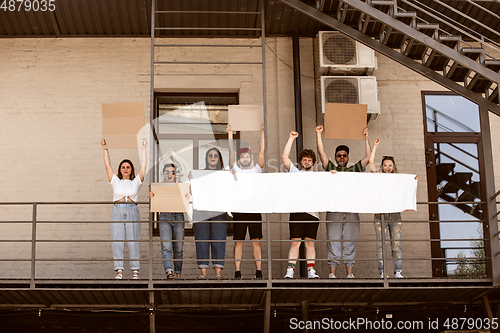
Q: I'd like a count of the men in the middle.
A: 3